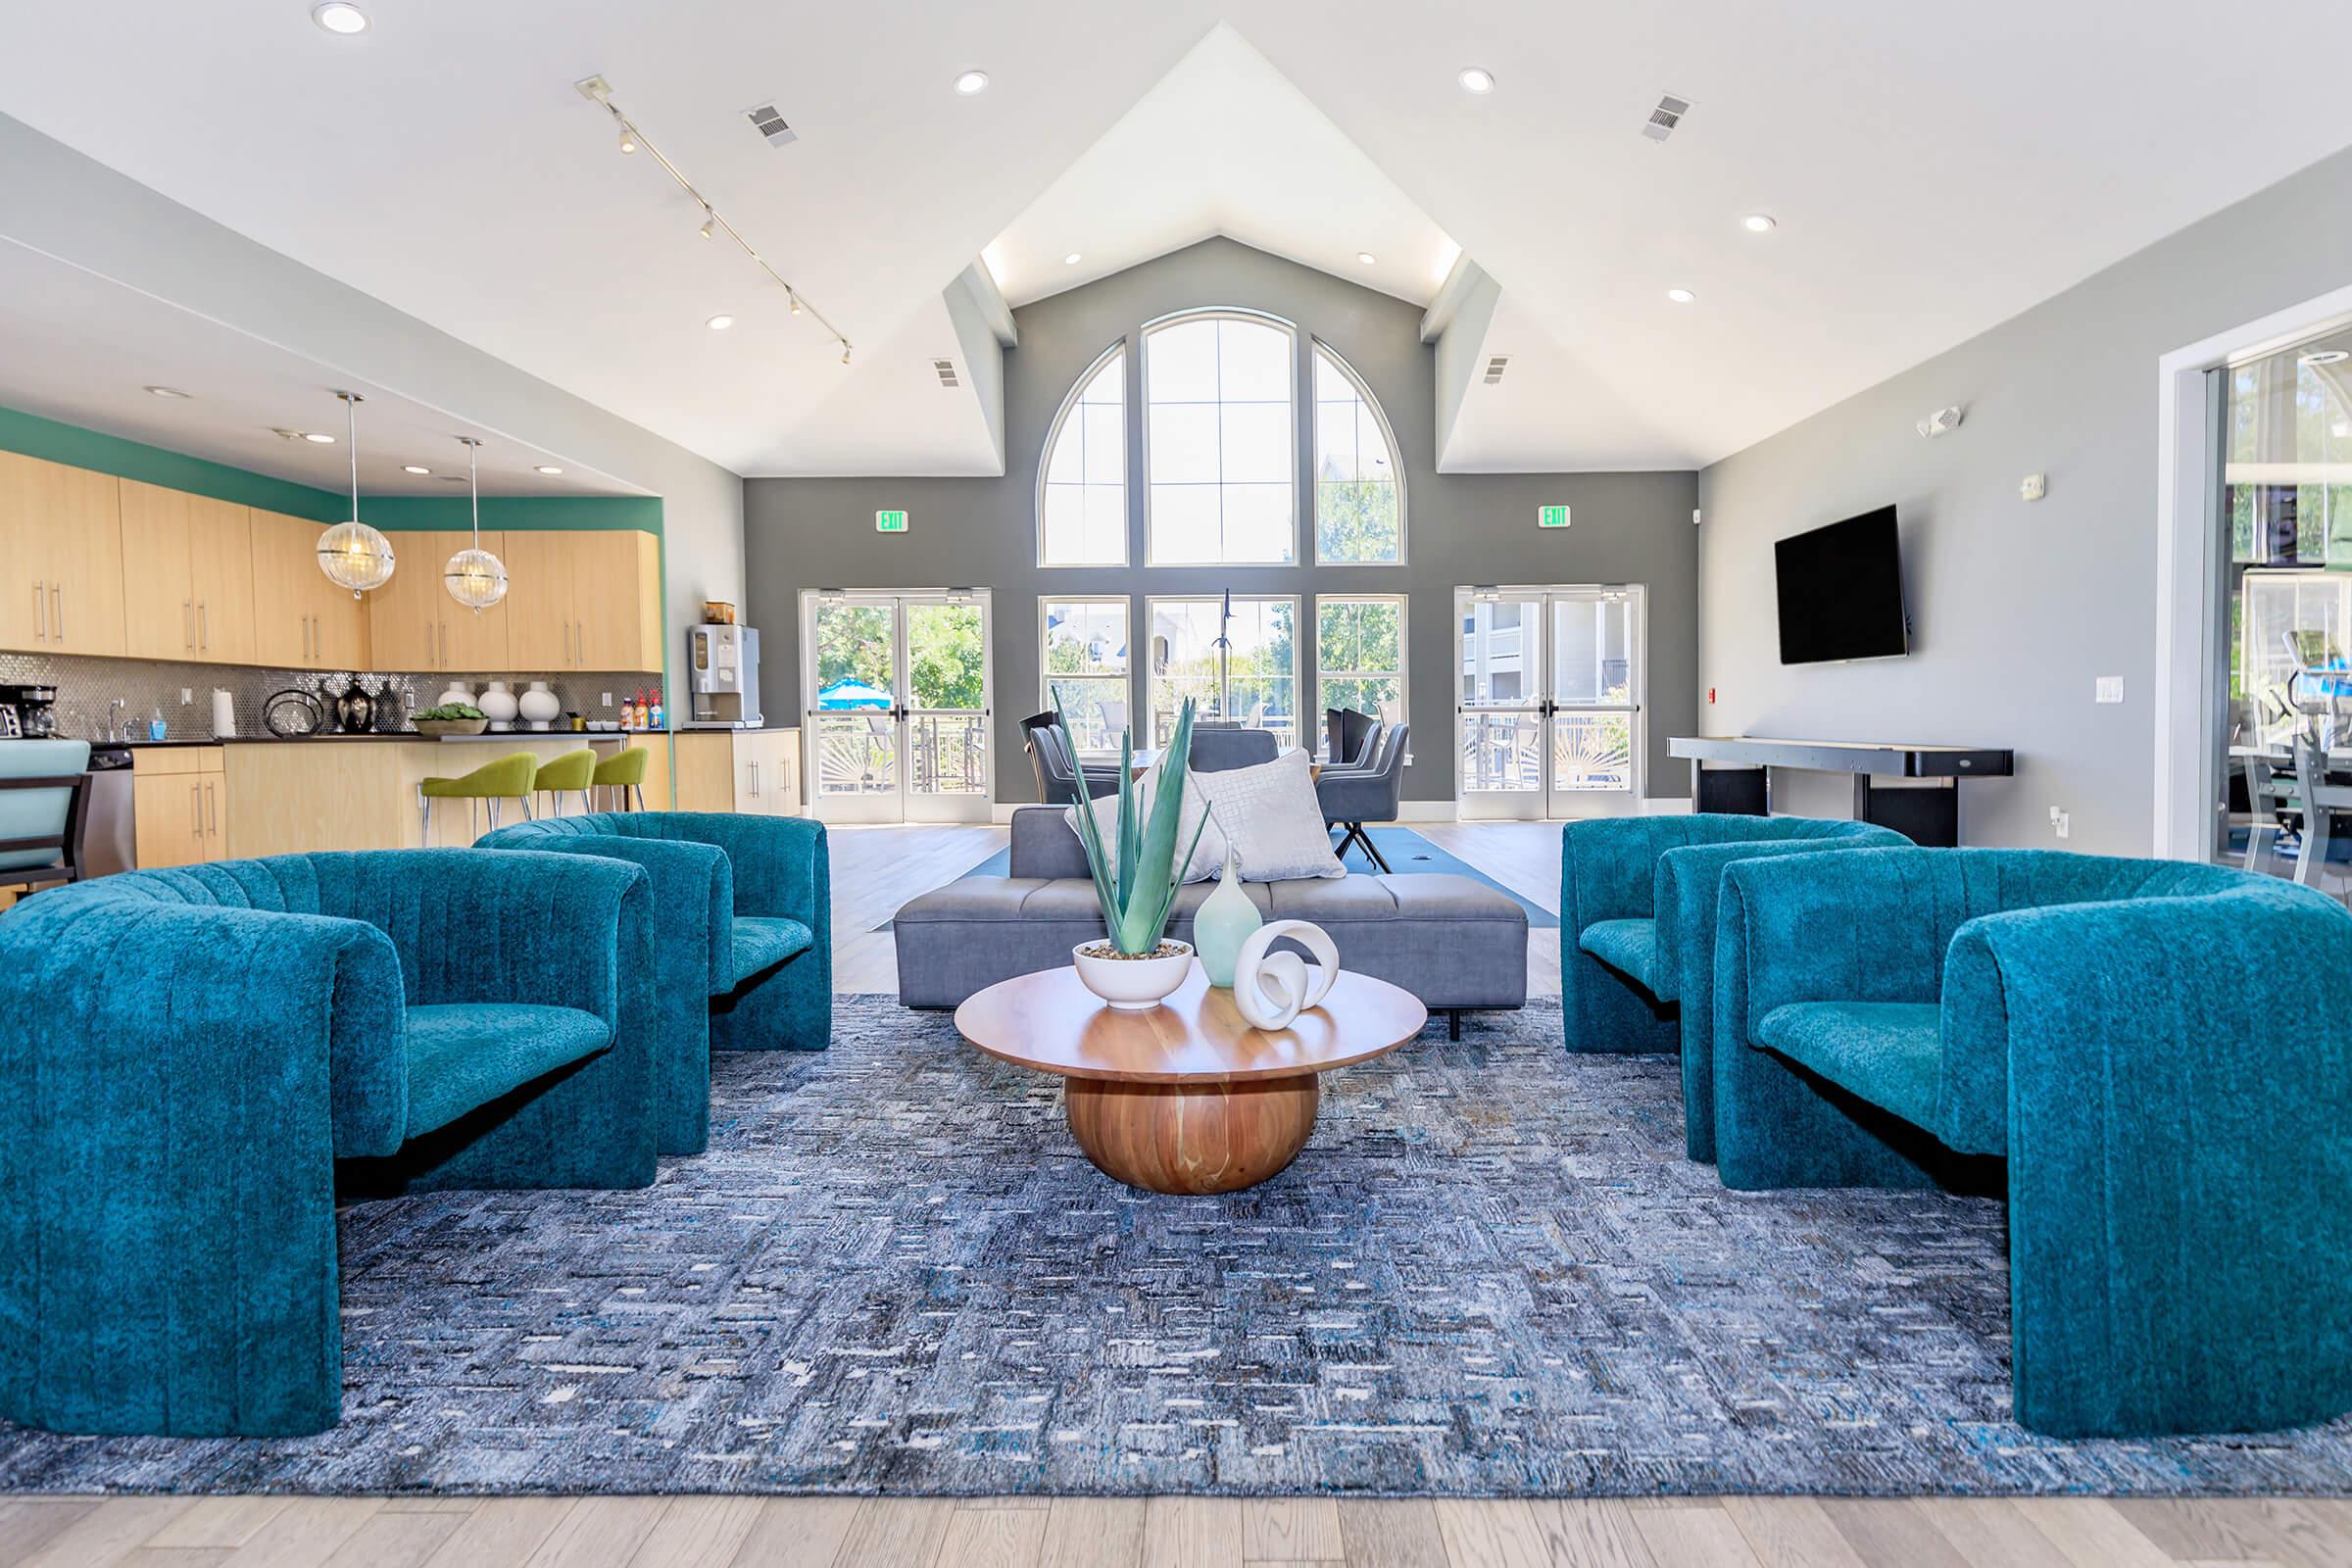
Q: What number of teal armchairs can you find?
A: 4